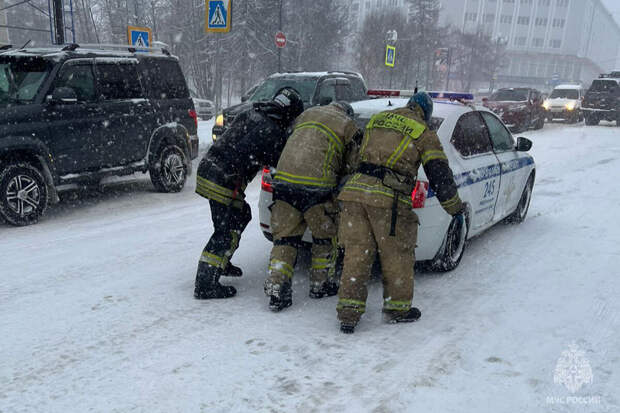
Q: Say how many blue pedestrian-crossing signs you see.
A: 3